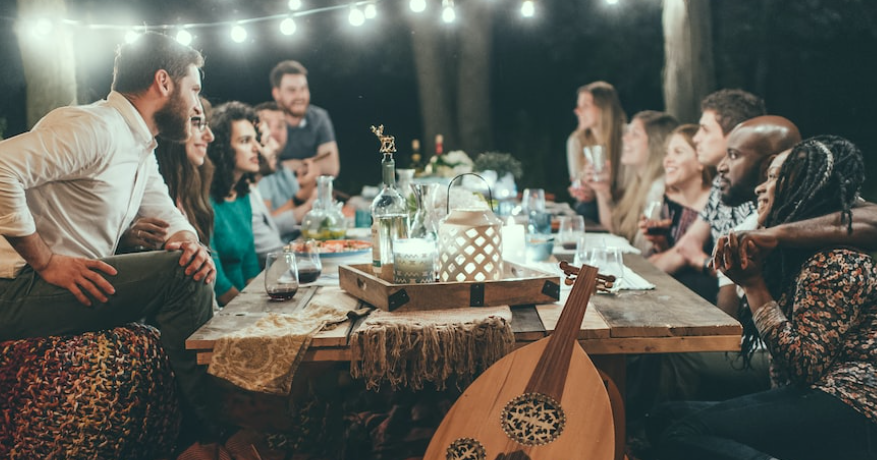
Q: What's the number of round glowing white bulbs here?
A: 12